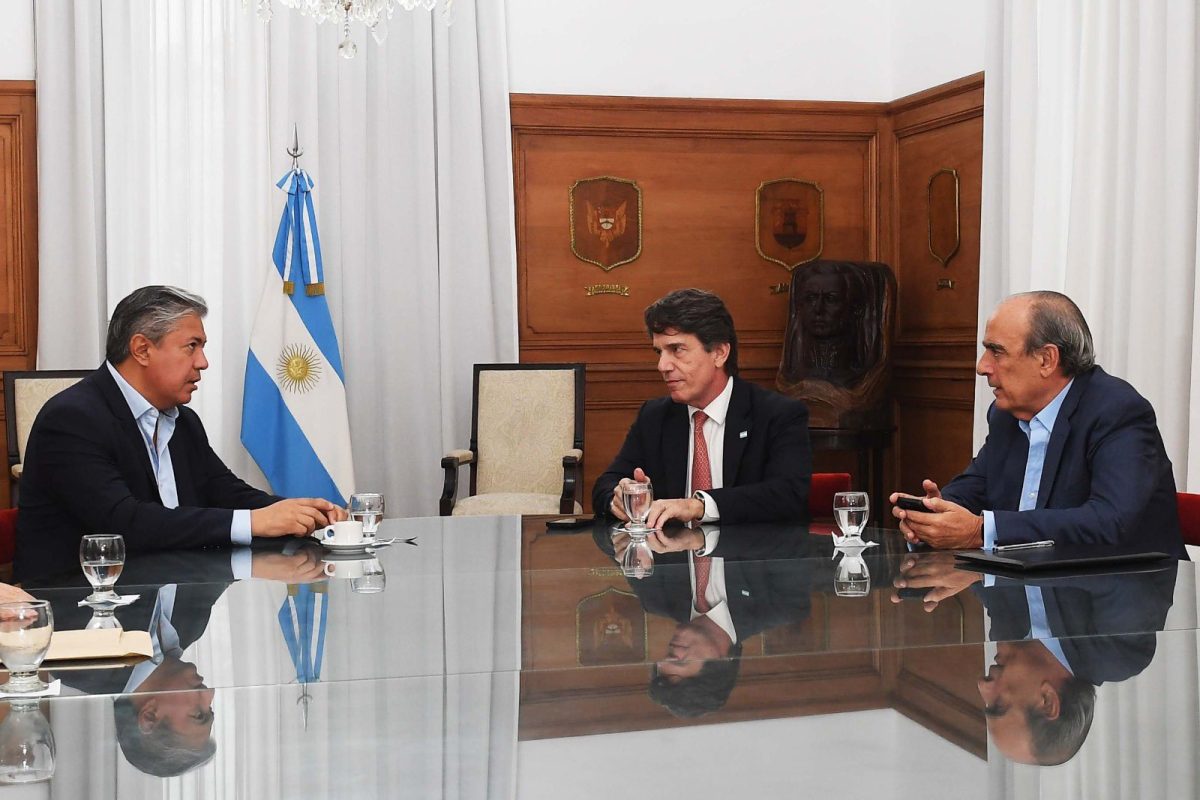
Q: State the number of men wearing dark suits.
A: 3